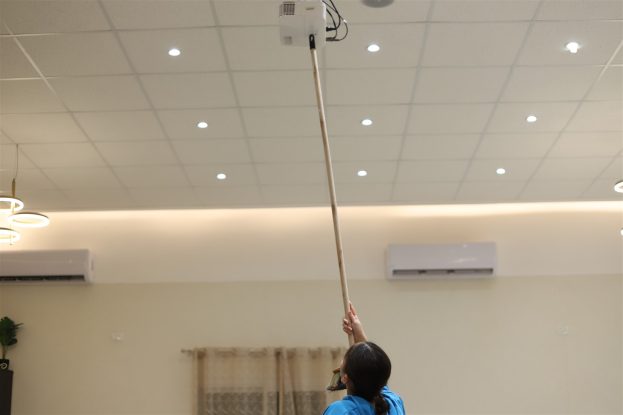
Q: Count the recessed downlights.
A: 9